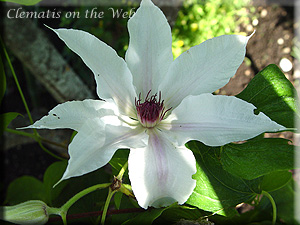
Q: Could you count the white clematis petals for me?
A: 7